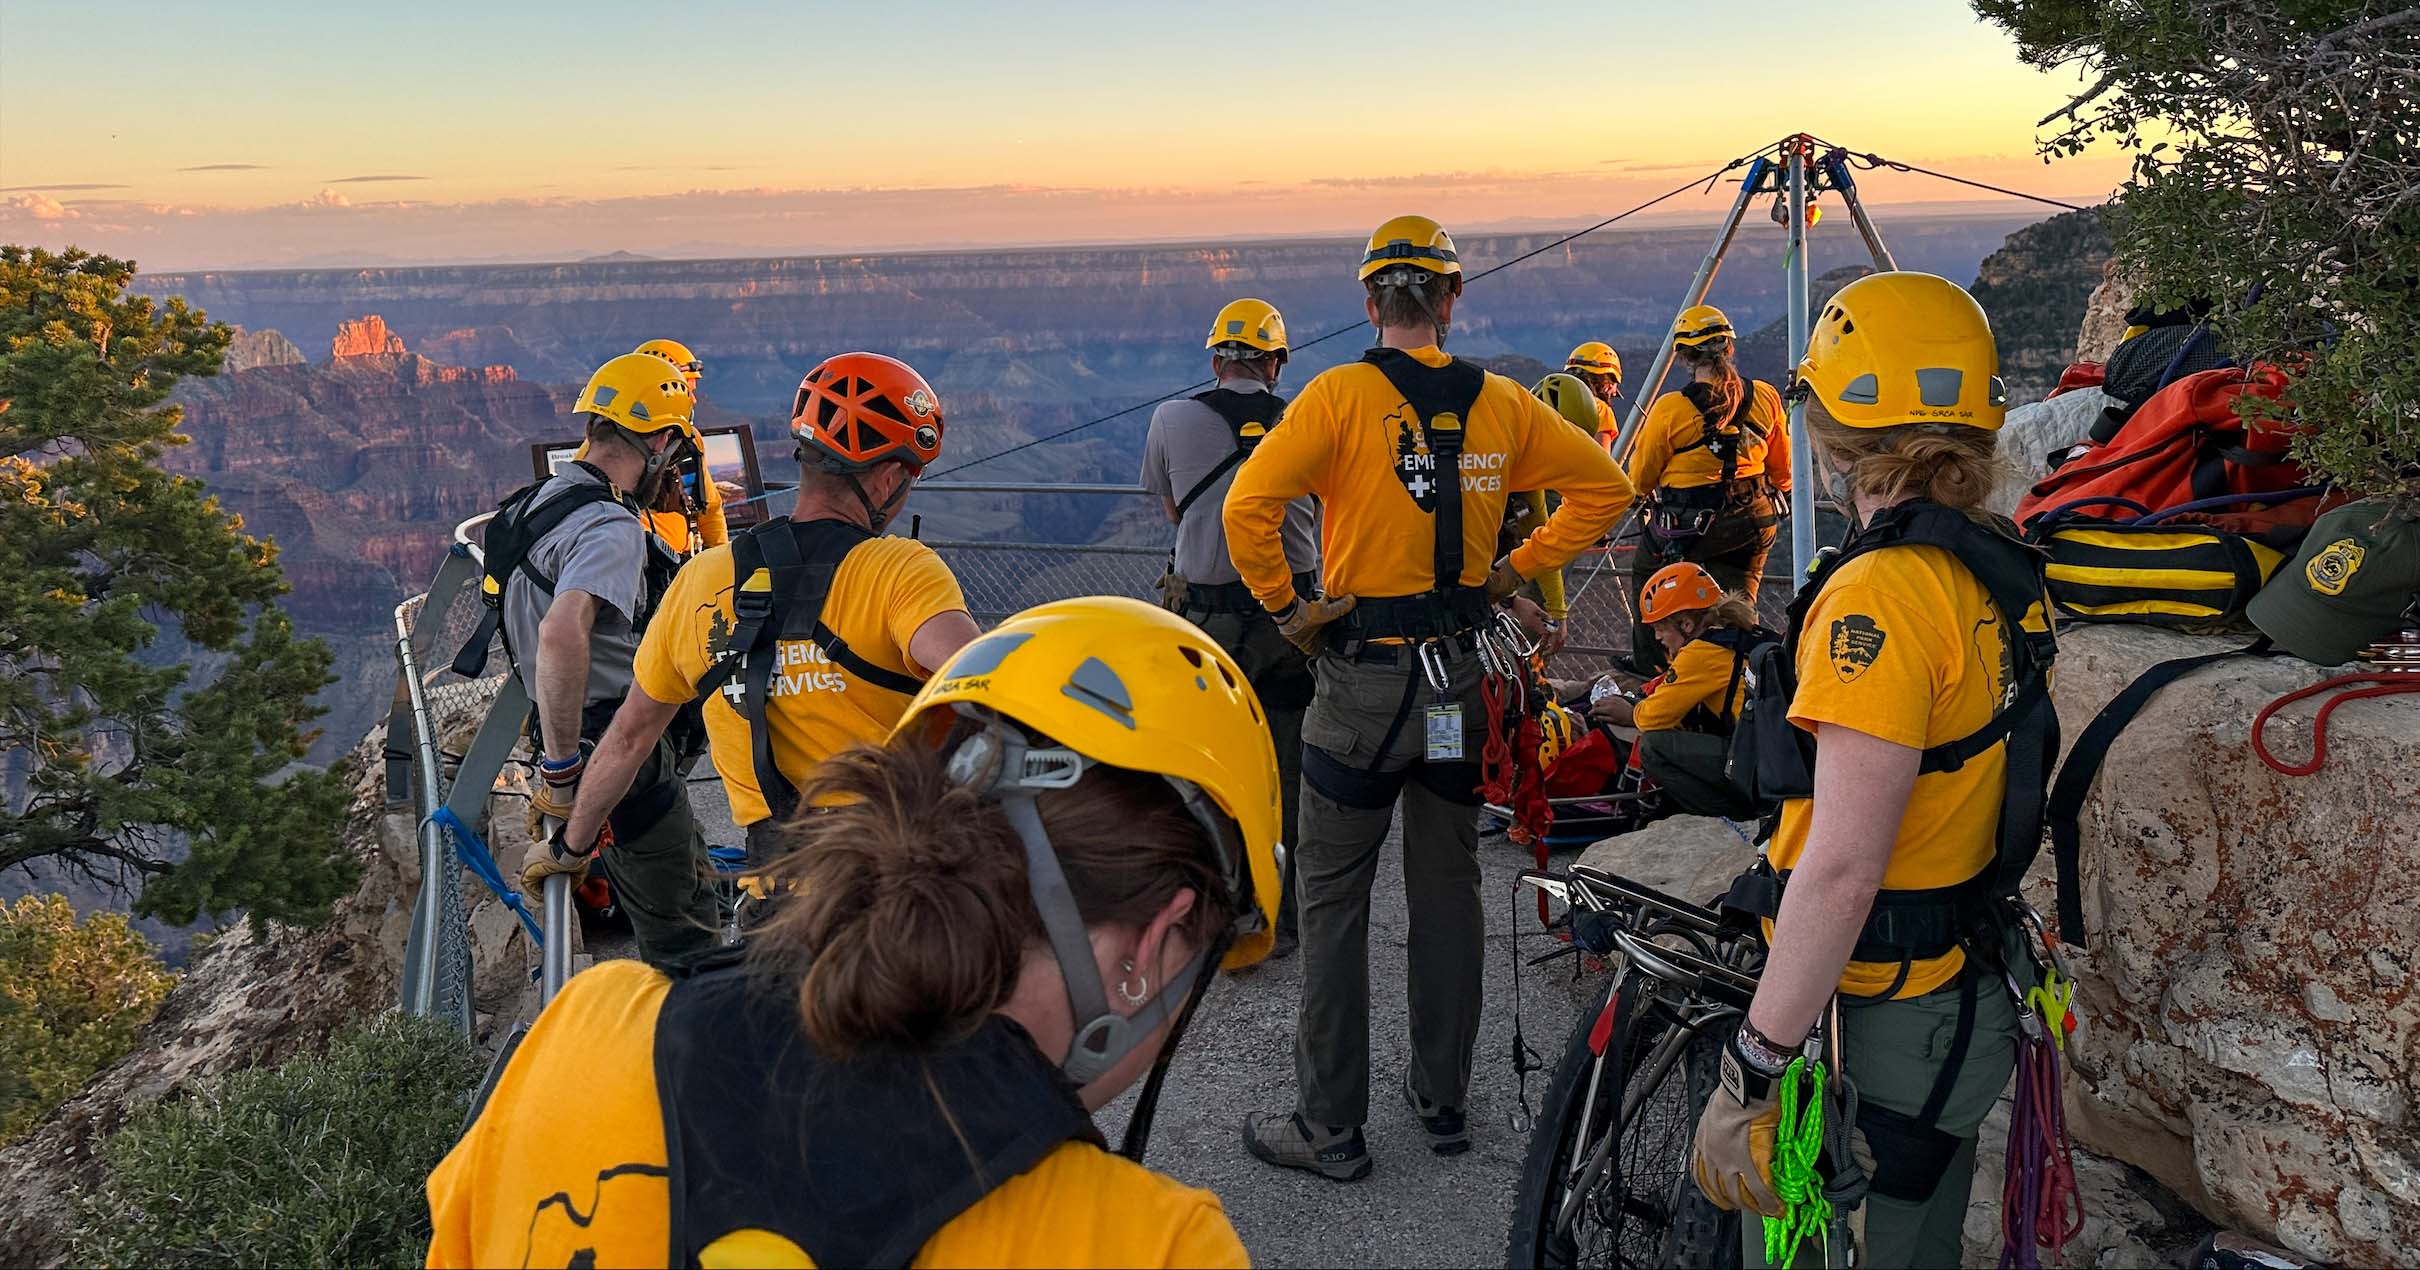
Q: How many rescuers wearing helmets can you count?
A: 11